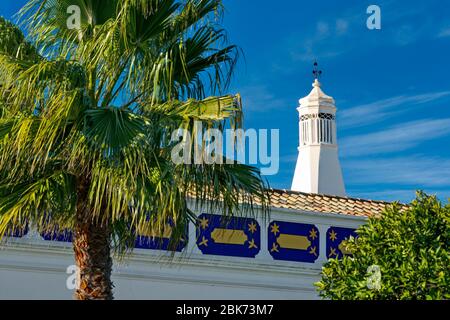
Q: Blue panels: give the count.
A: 6